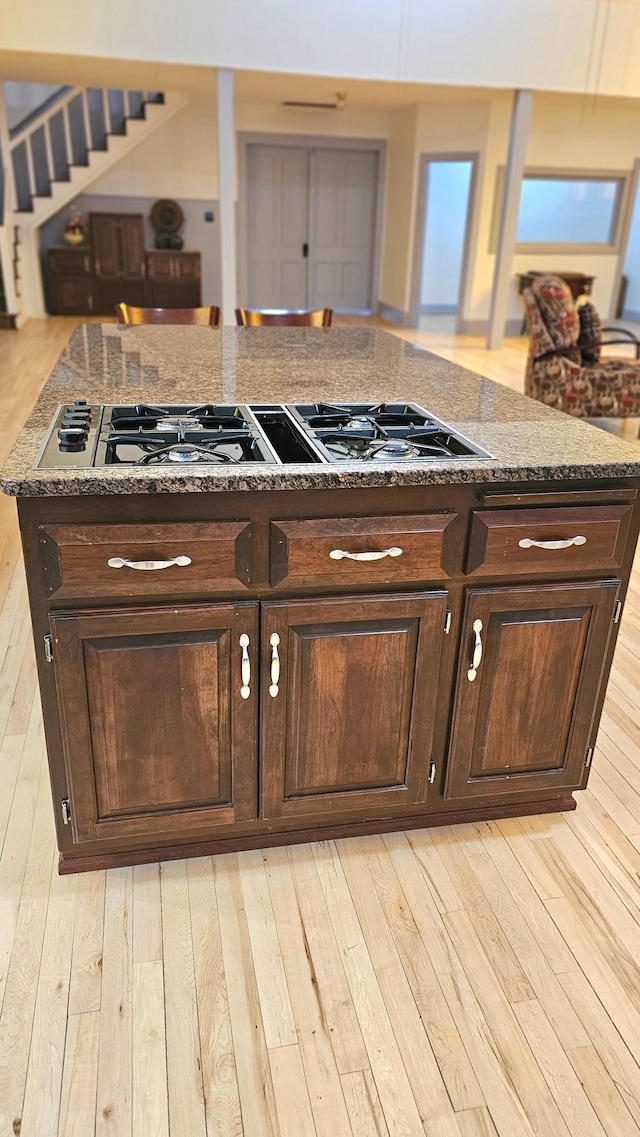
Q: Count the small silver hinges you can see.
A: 6